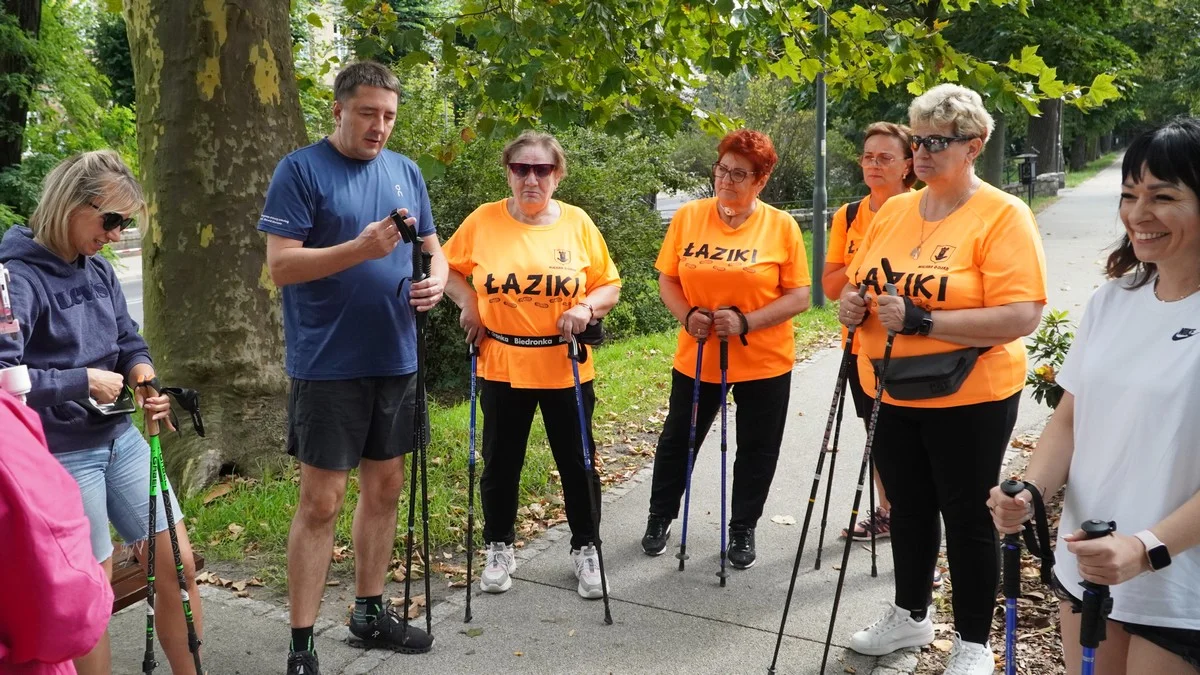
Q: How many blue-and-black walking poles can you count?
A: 6